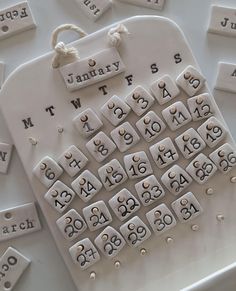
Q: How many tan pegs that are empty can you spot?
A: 10